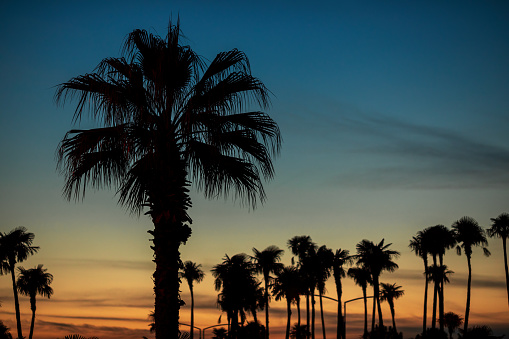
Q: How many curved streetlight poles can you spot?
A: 4